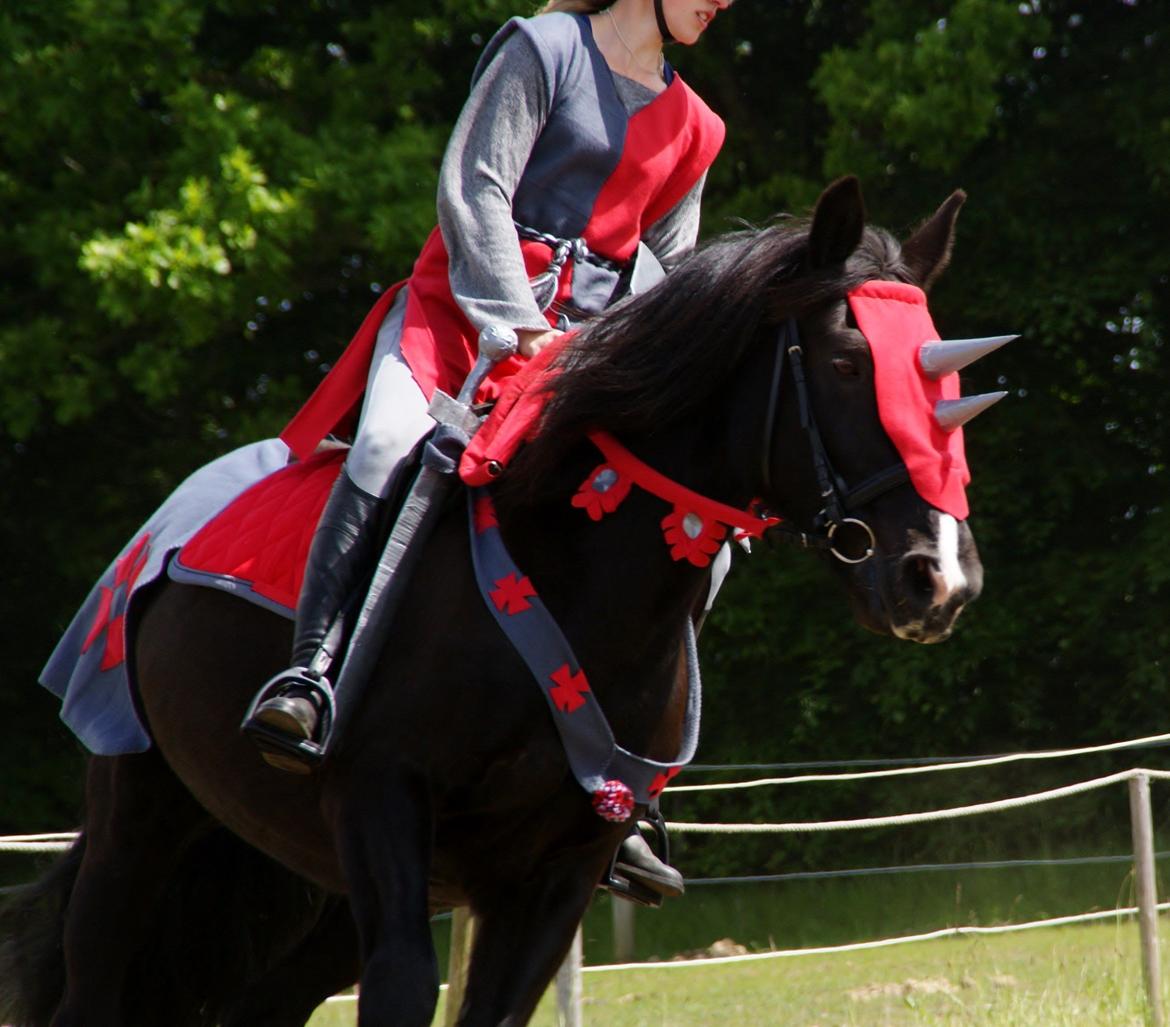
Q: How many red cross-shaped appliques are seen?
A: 5